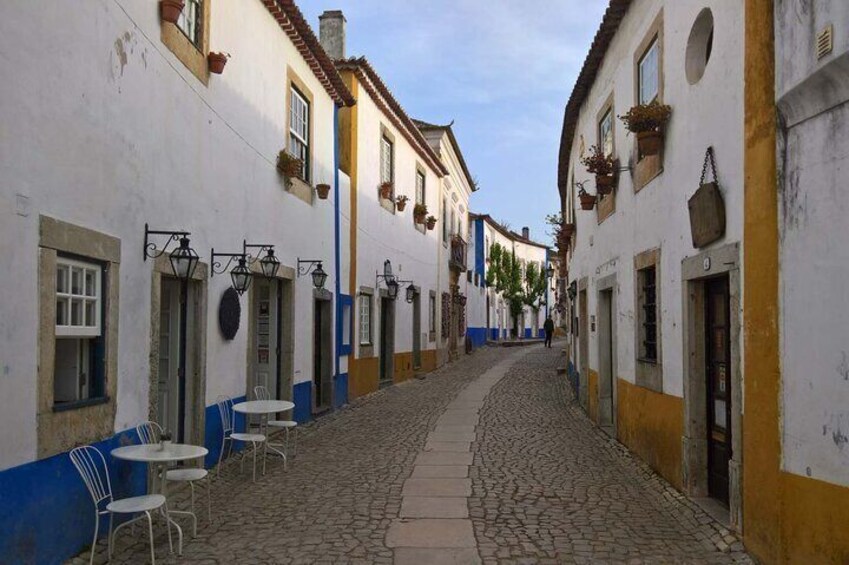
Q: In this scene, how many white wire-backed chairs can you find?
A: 4